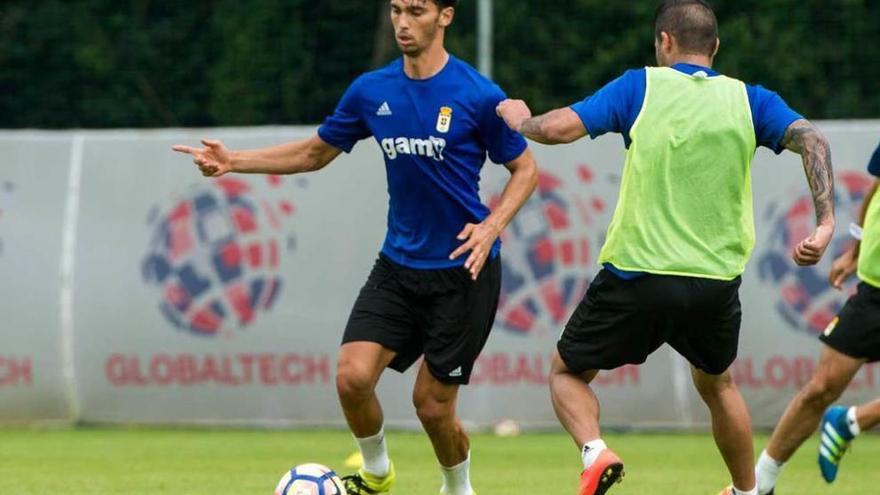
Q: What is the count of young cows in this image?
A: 0